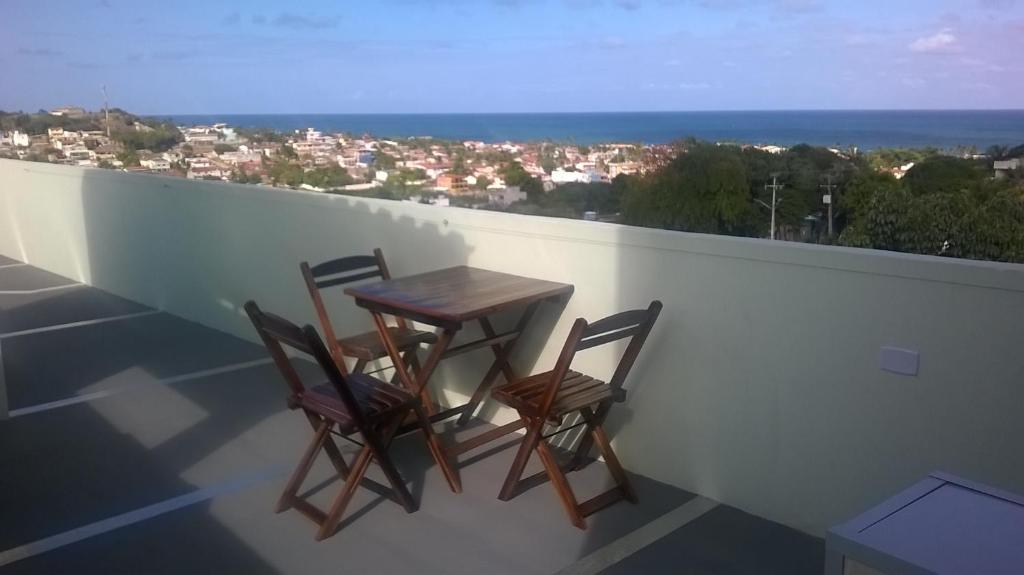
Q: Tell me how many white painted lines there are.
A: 6